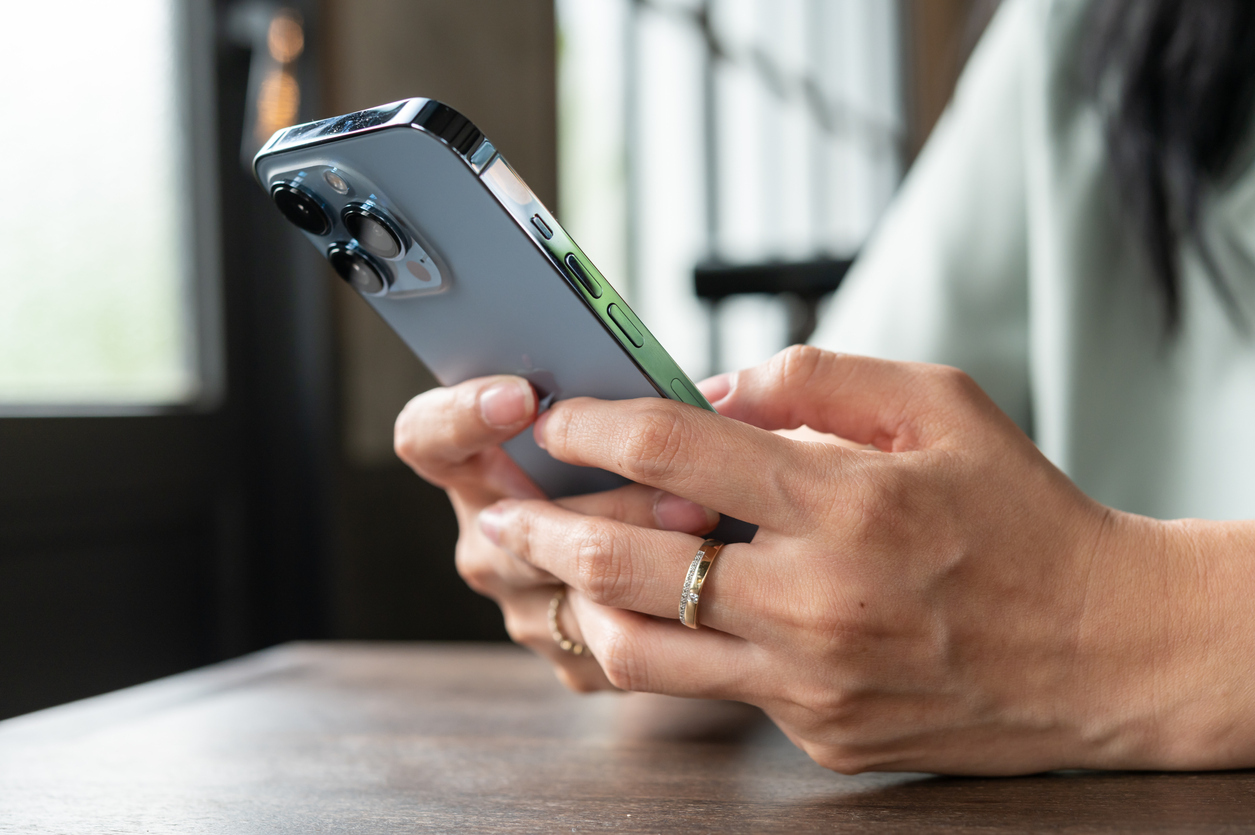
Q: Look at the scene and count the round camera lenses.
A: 3